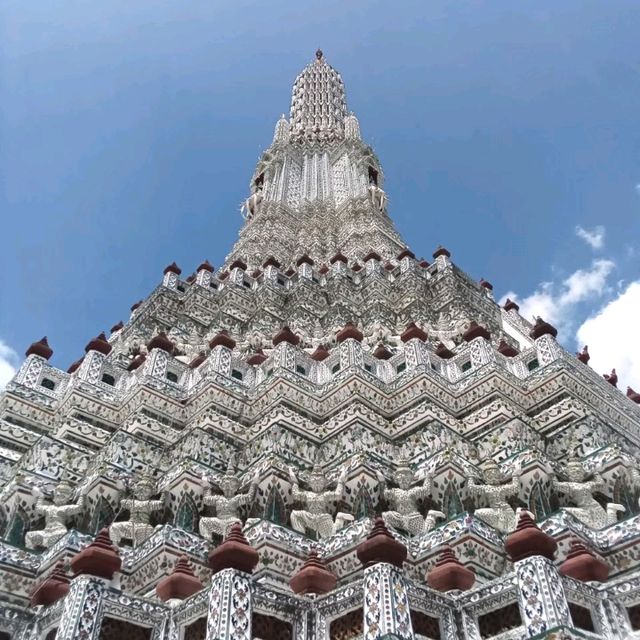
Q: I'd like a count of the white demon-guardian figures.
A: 7